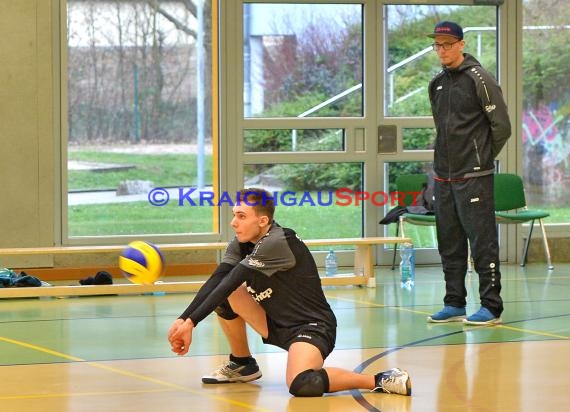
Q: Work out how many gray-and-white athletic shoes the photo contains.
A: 2